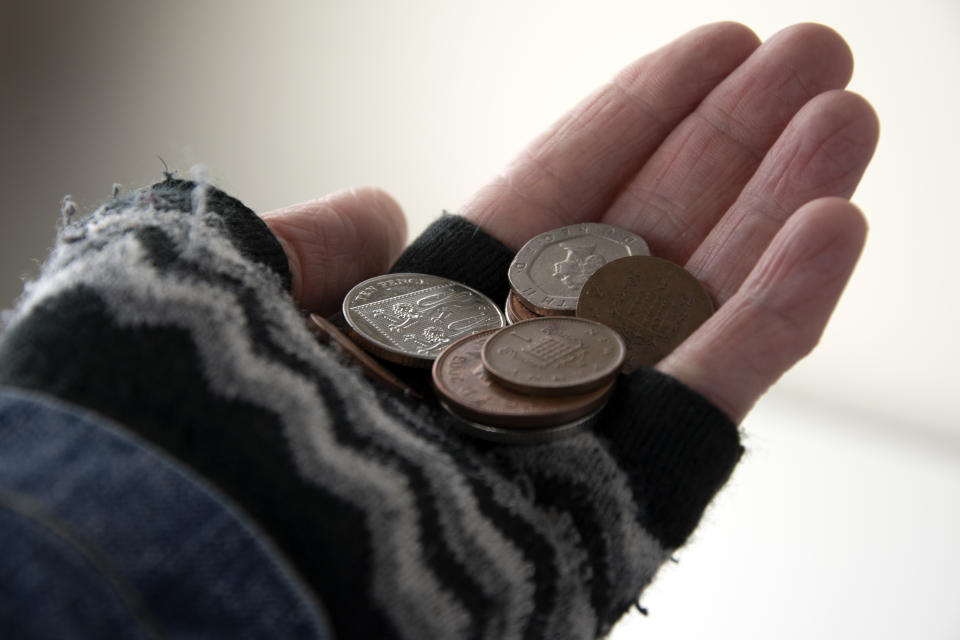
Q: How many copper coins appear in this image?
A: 5